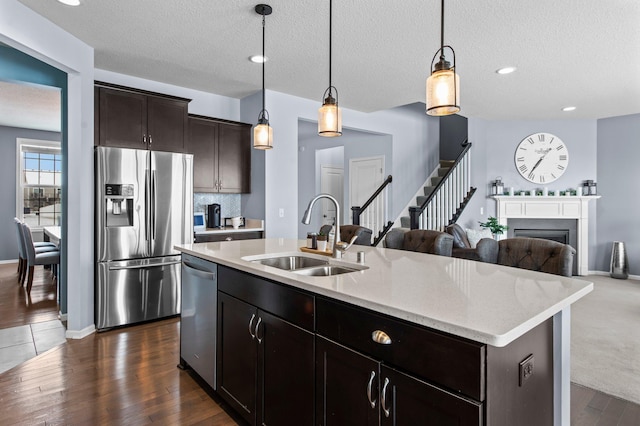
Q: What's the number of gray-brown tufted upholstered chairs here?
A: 3